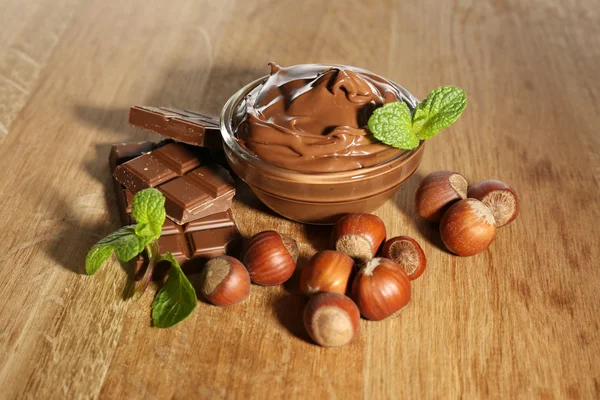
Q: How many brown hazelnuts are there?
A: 10